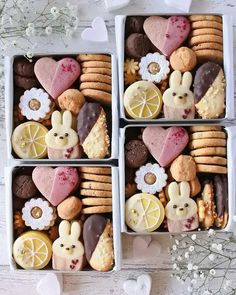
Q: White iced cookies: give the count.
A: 4